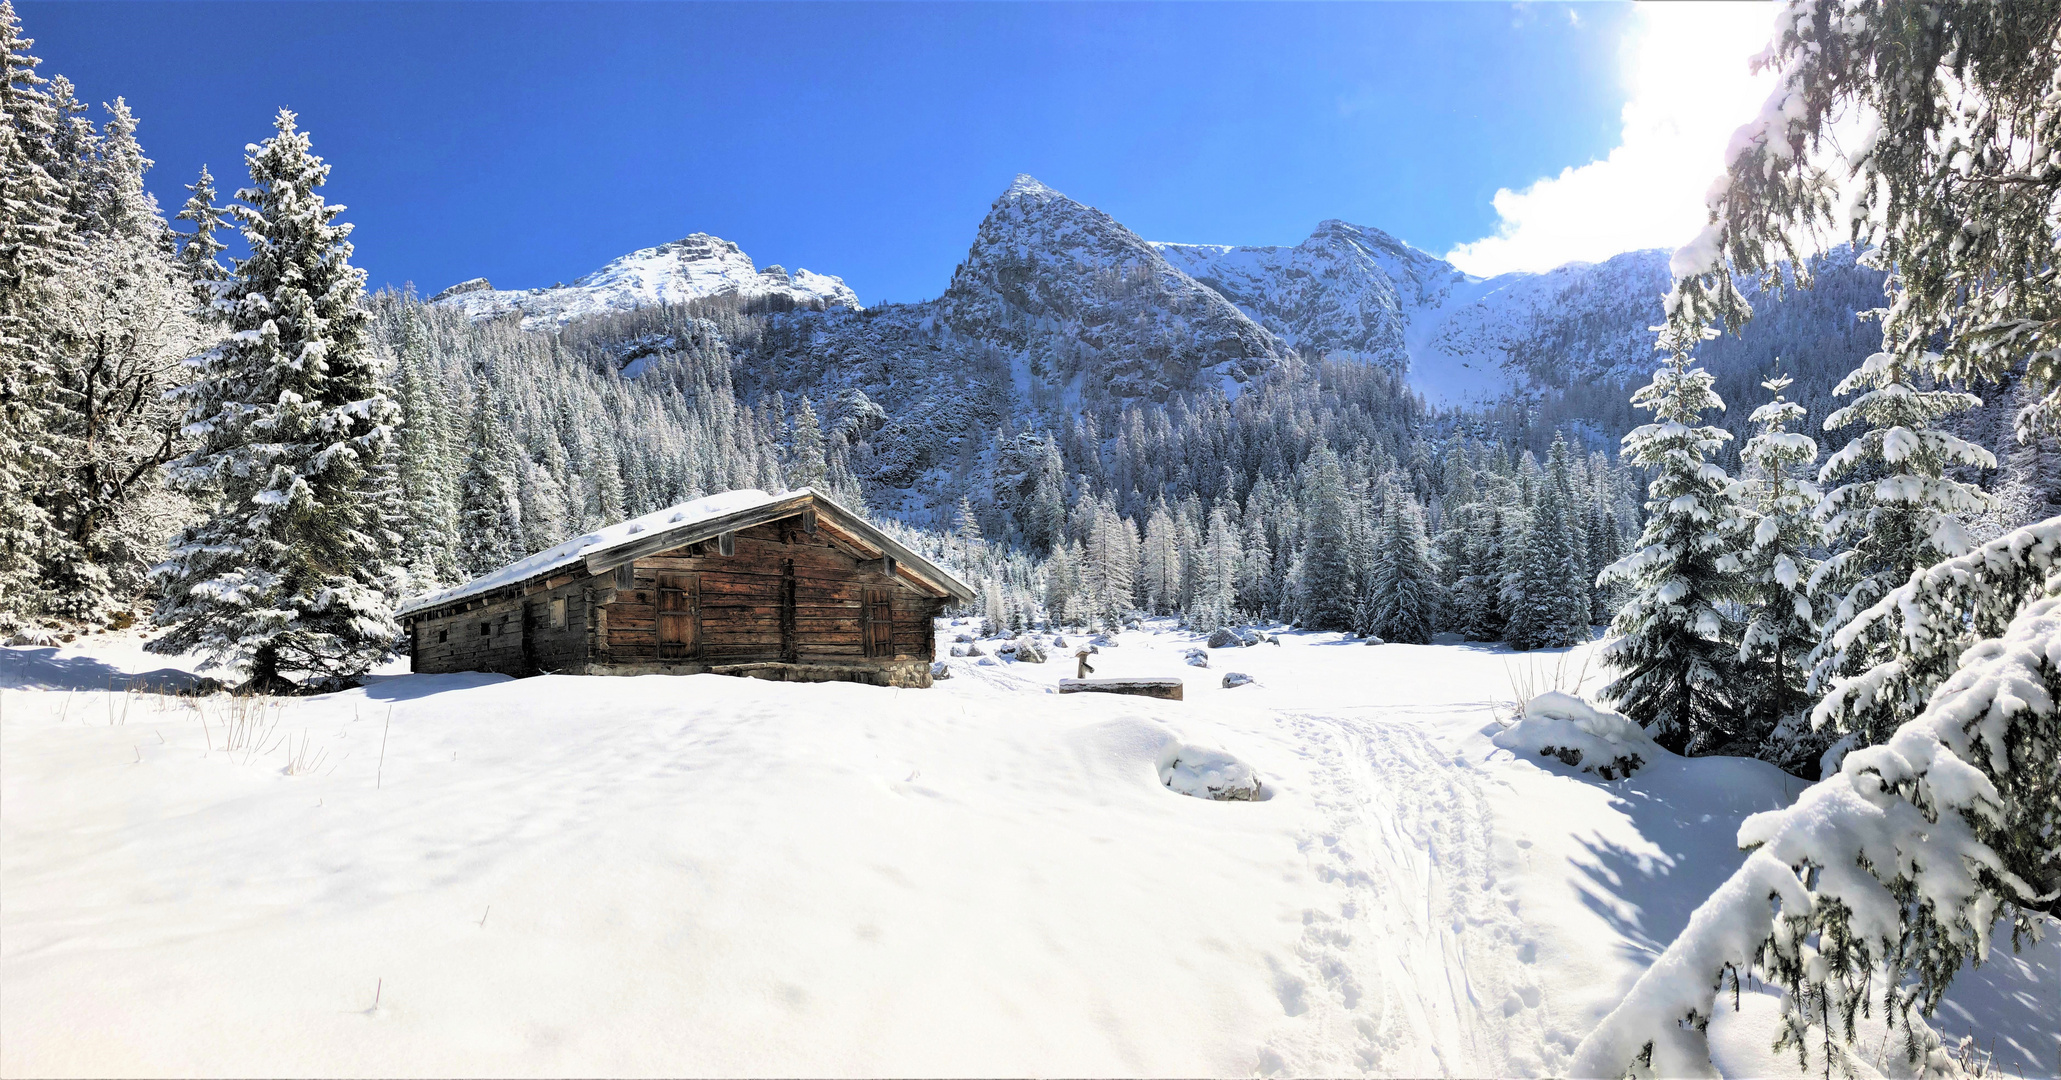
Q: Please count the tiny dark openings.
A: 2